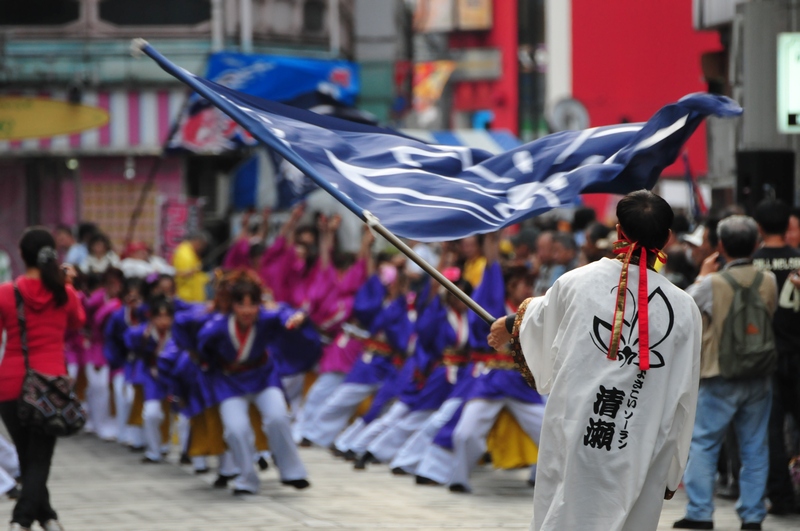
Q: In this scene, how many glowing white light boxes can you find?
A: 1